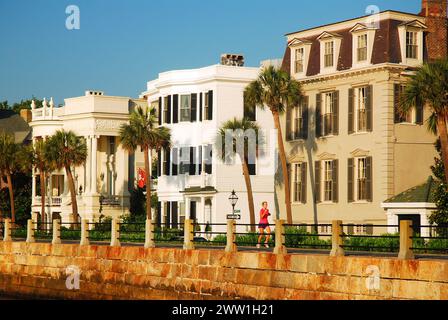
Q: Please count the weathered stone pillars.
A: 11